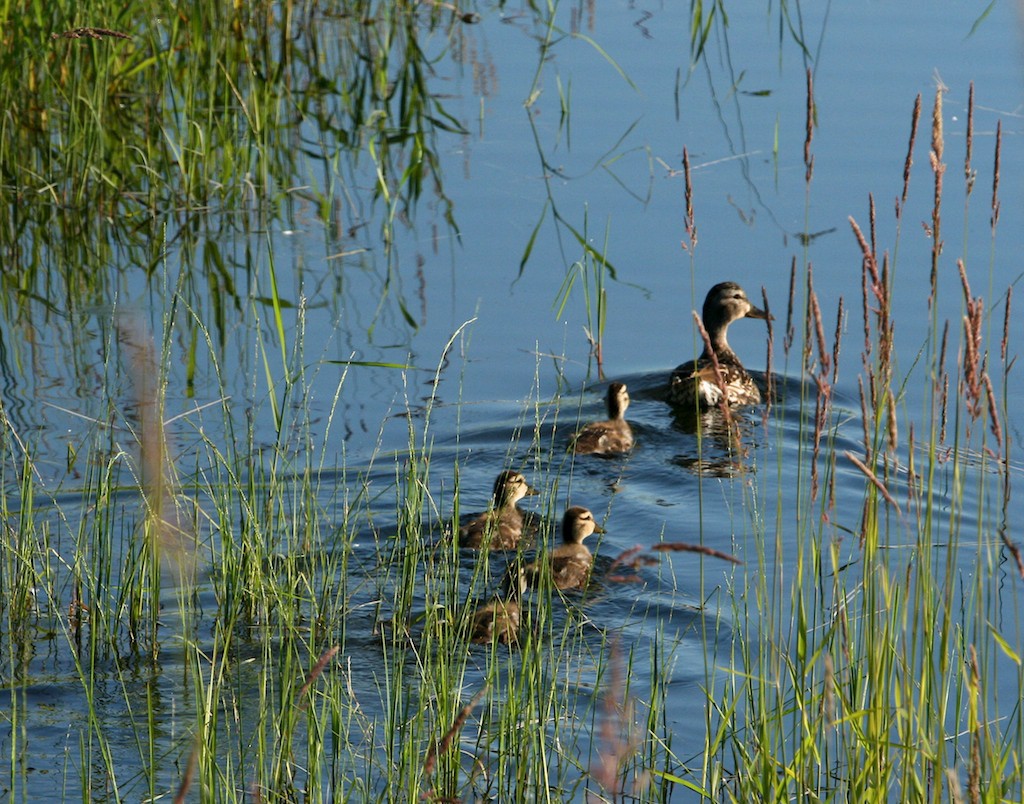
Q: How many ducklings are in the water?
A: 4